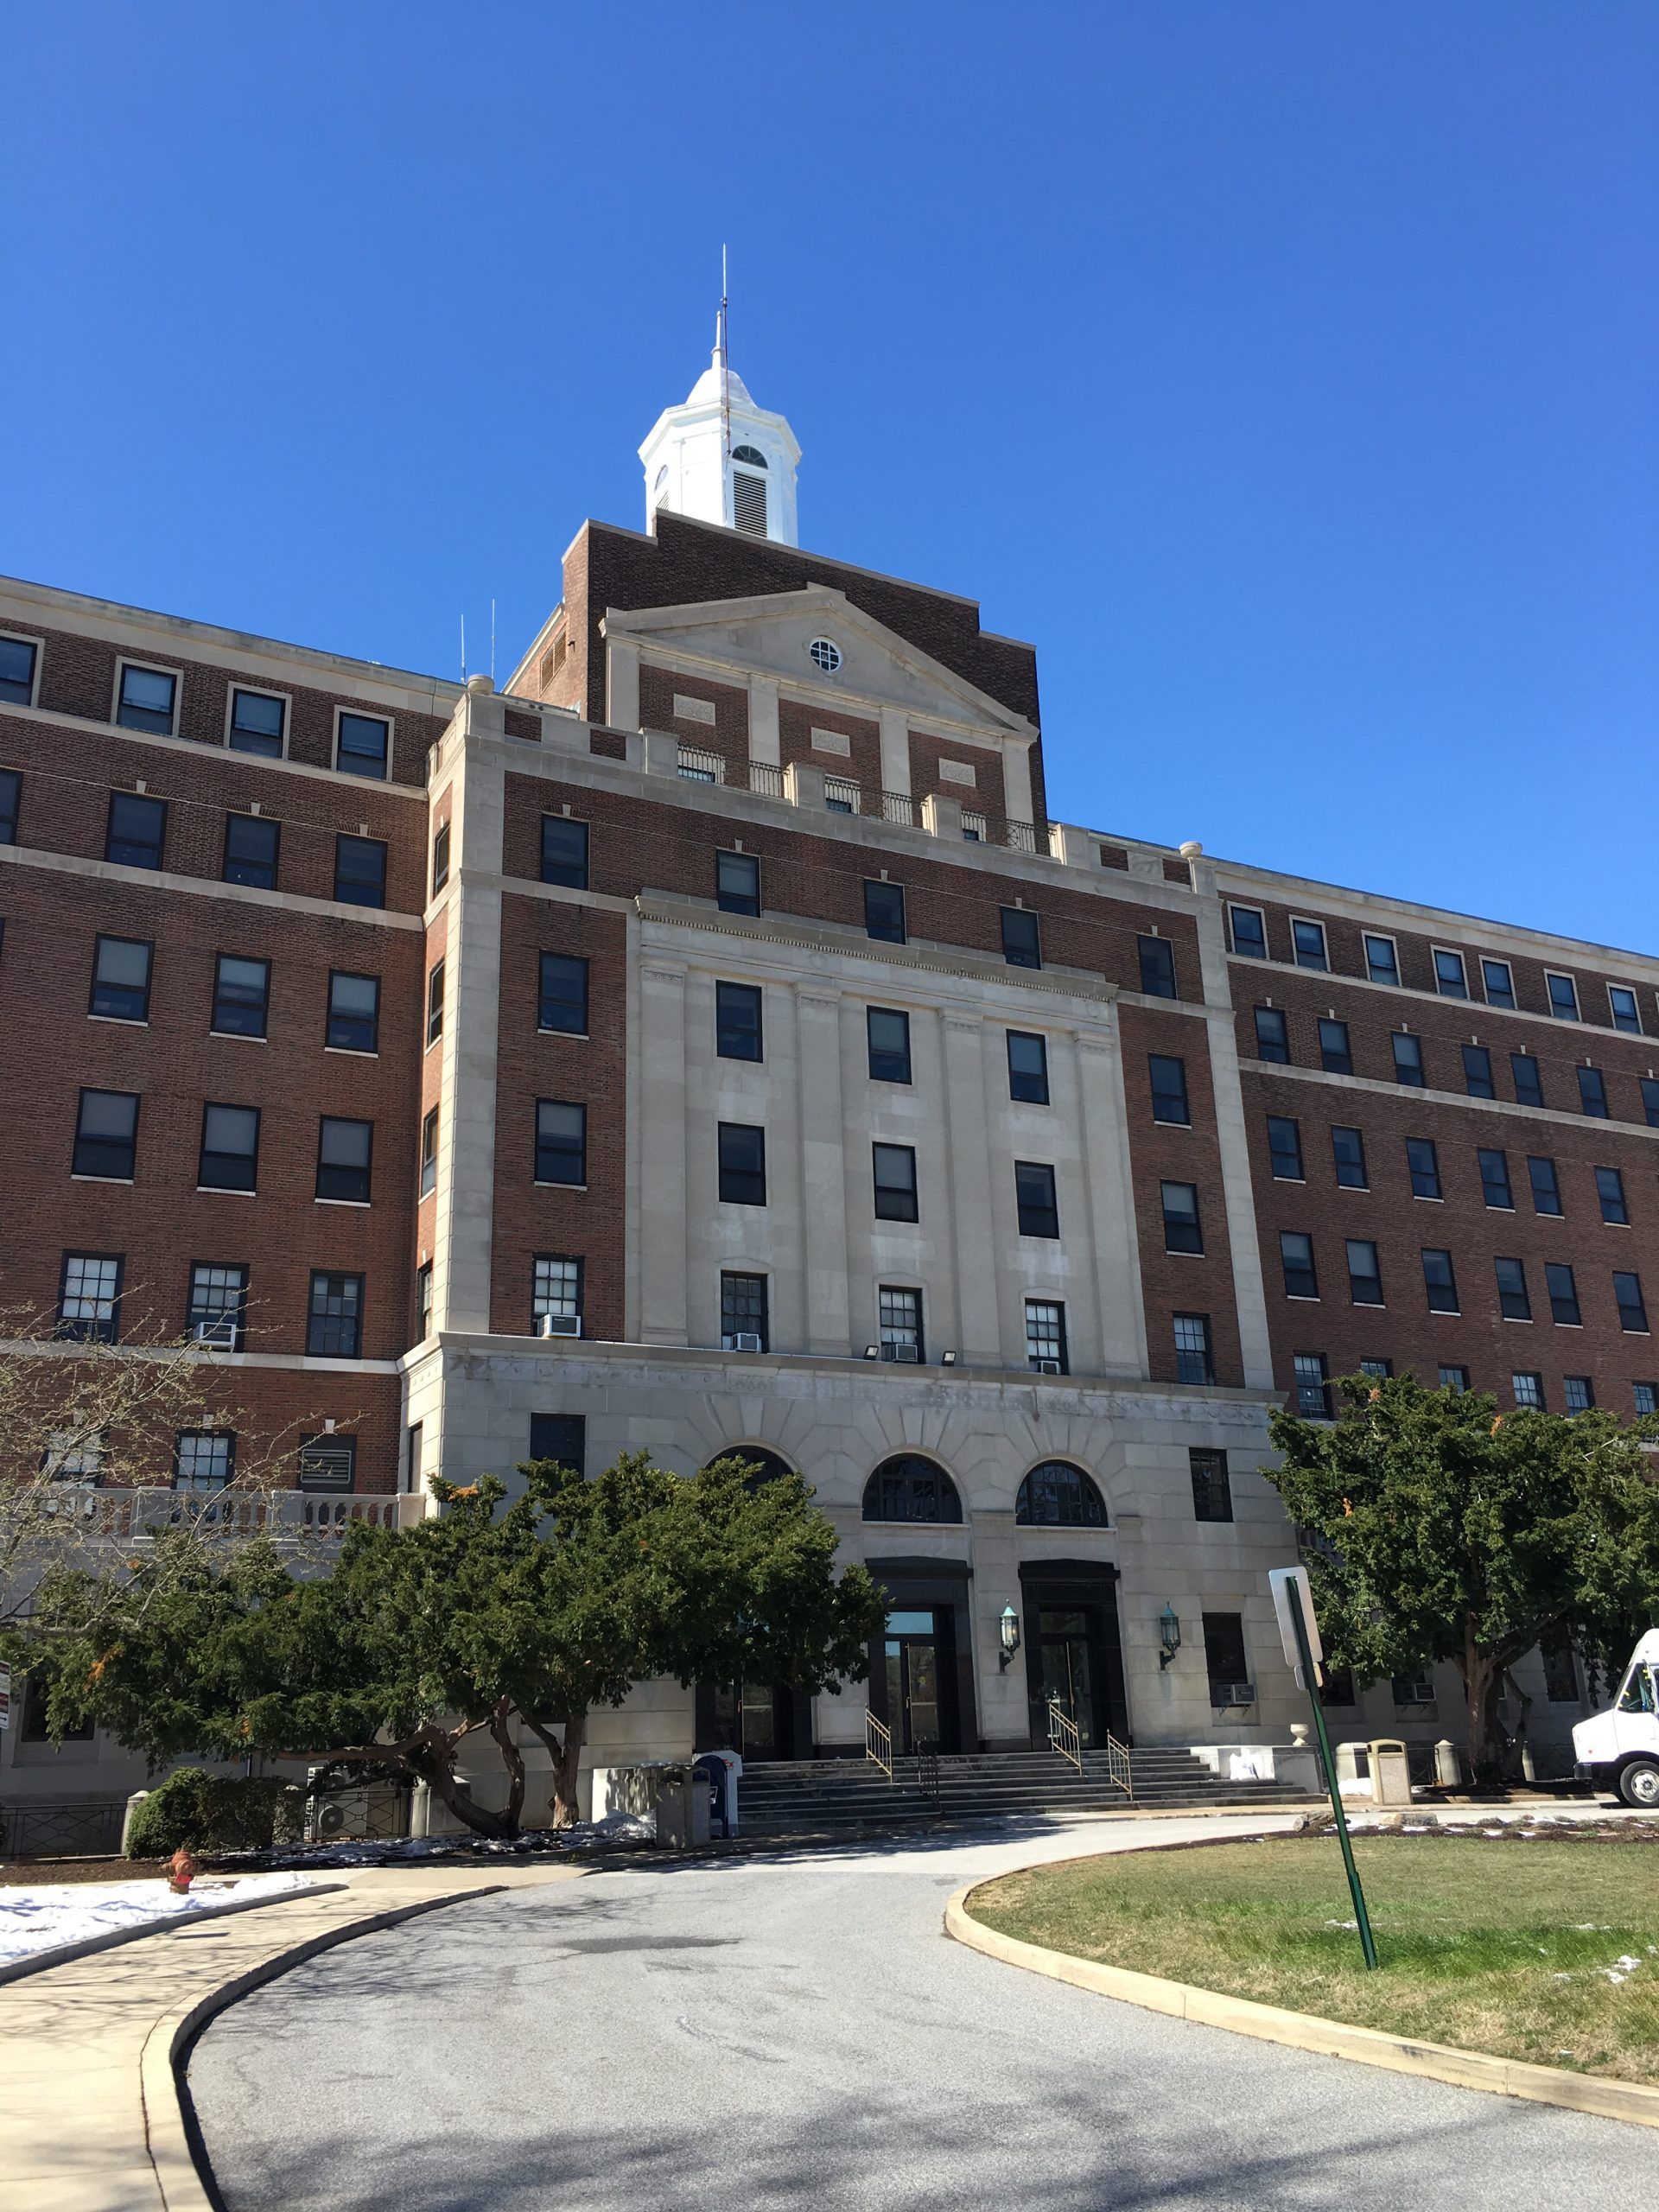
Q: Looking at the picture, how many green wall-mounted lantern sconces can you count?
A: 2